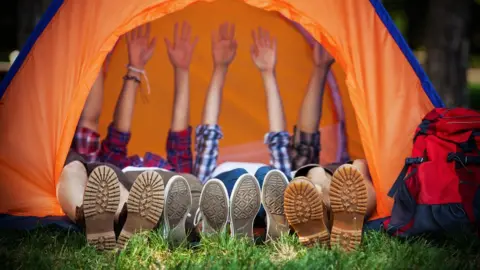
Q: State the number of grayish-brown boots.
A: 2